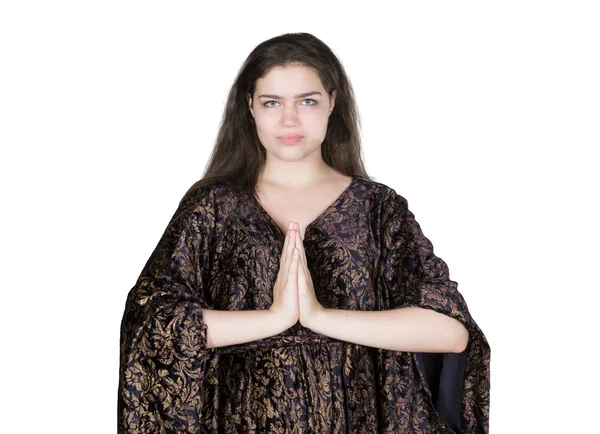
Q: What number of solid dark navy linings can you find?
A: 1